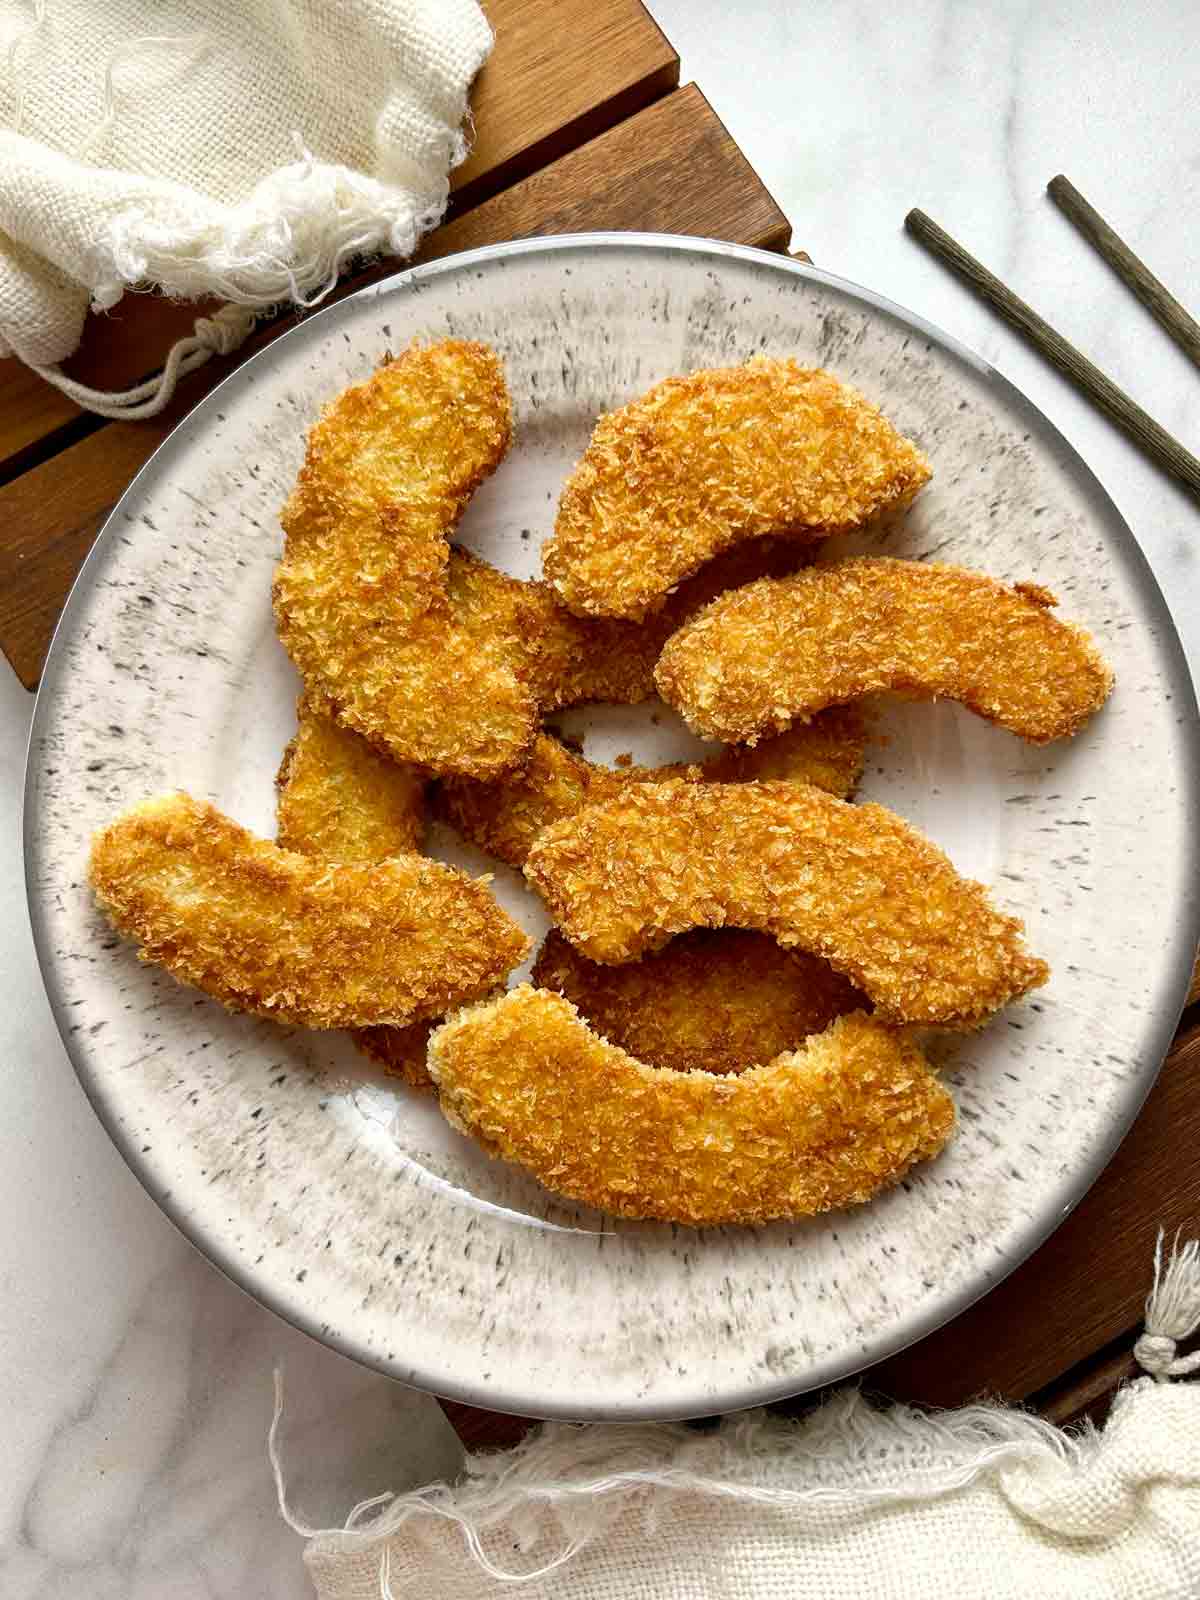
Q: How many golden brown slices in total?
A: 10